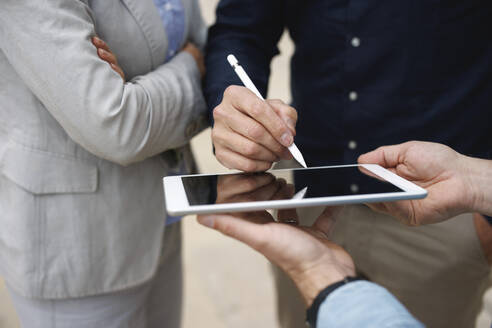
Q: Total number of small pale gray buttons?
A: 3